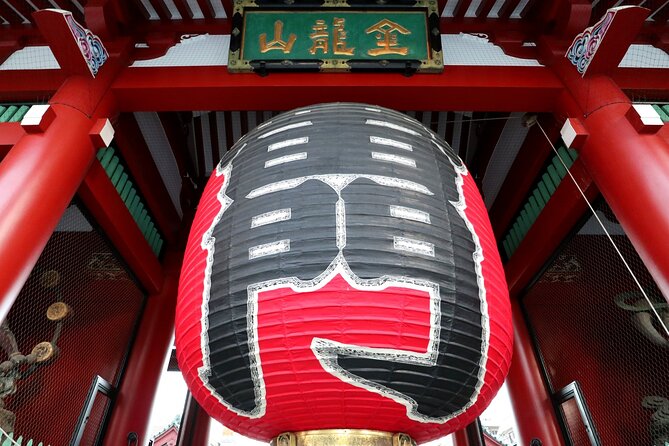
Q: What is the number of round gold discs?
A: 3